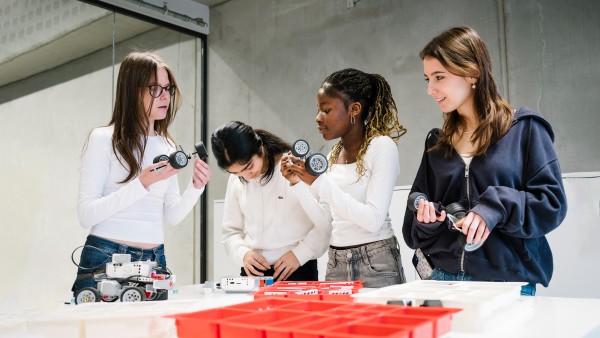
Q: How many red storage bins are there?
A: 2